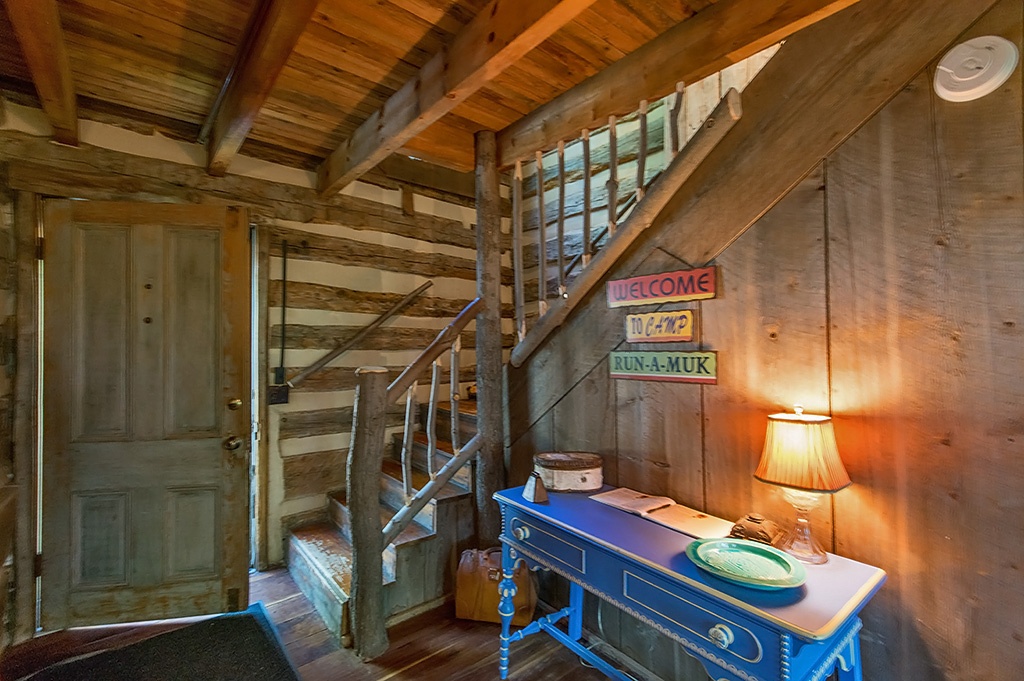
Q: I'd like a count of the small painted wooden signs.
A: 3